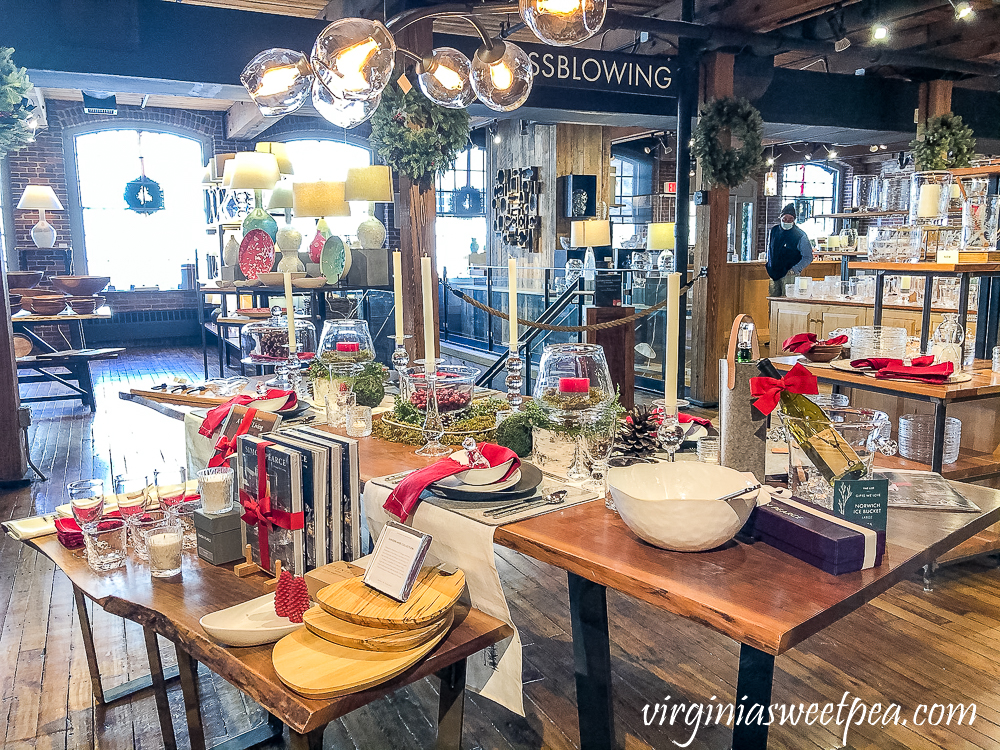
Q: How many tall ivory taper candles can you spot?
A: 5